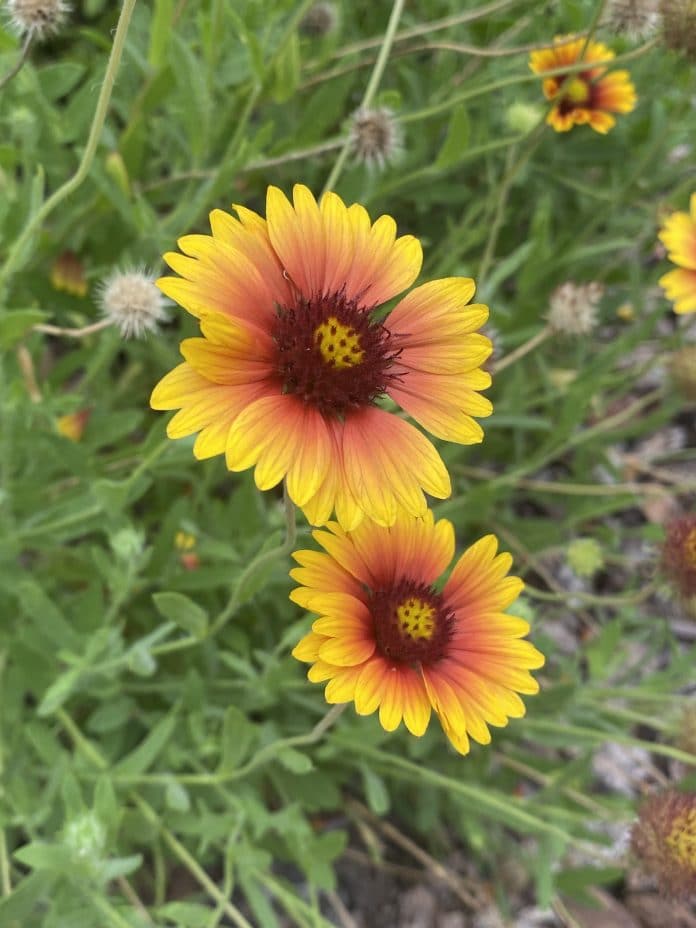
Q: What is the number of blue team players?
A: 0